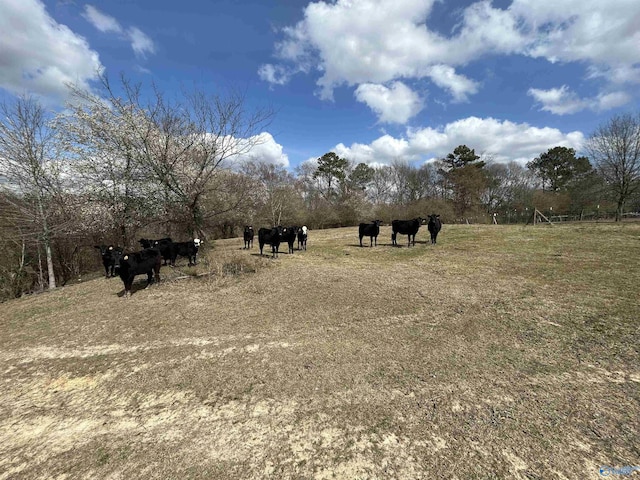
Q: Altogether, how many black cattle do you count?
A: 12